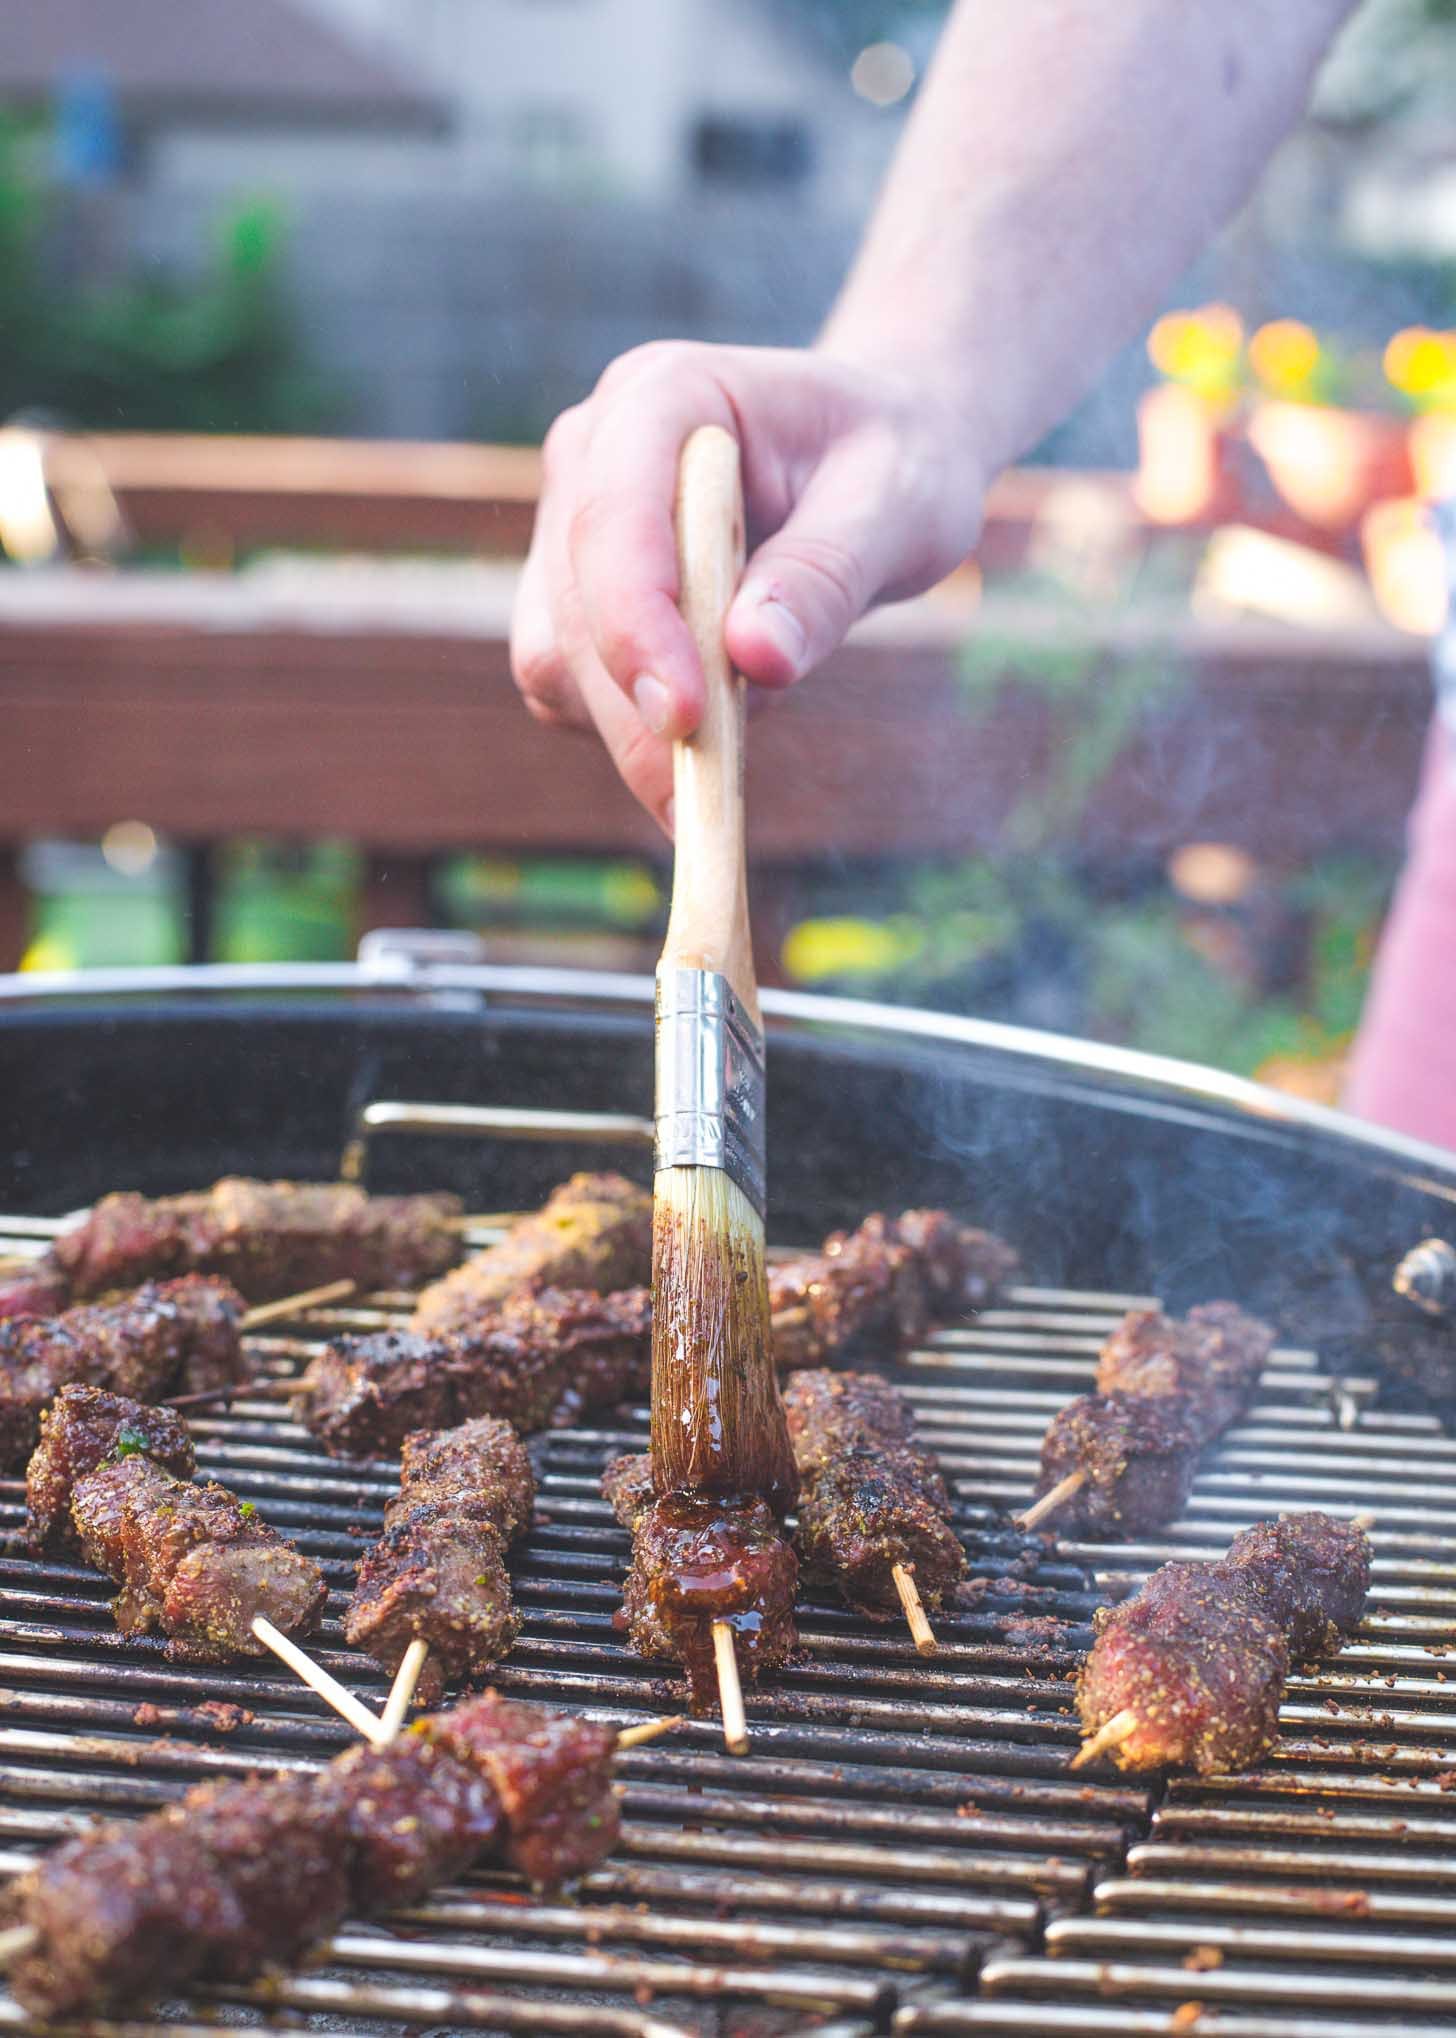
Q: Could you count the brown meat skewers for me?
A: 12